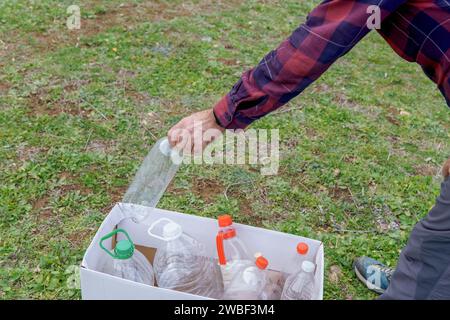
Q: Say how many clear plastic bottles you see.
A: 8